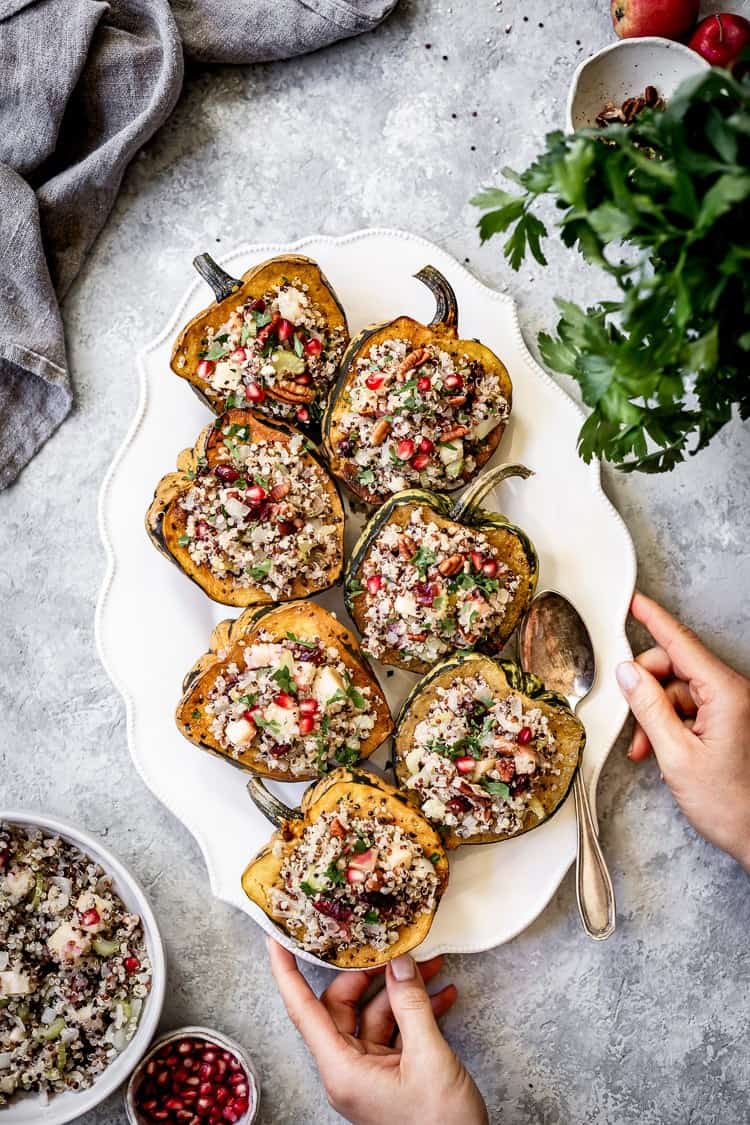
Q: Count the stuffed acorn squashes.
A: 7